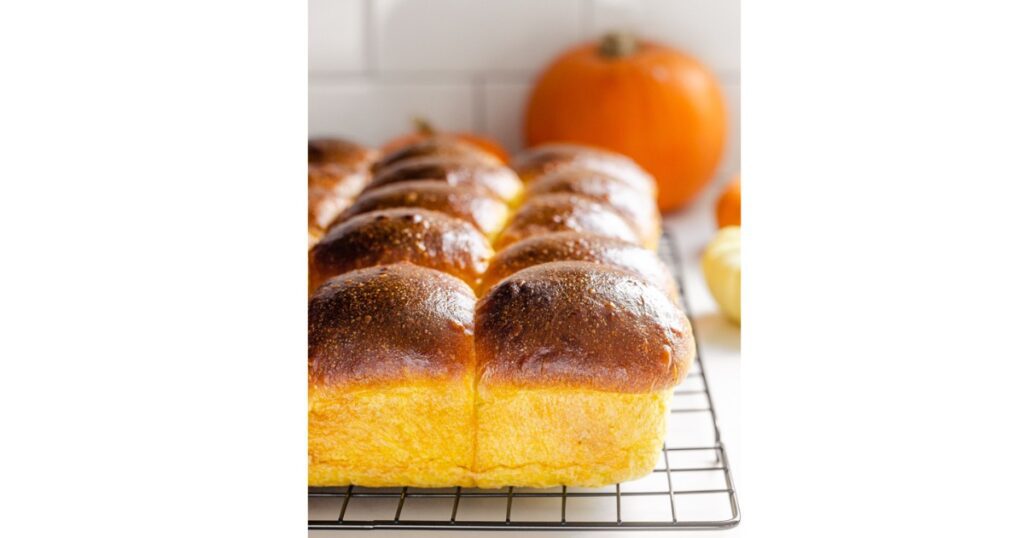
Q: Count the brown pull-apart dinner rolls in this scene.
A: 13